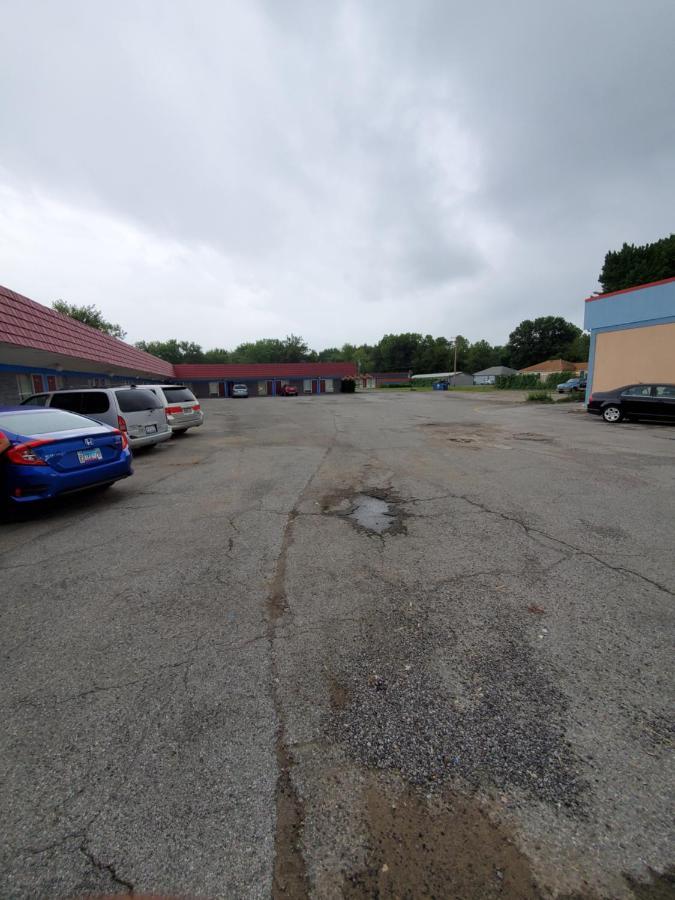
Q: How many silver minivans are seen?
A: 2